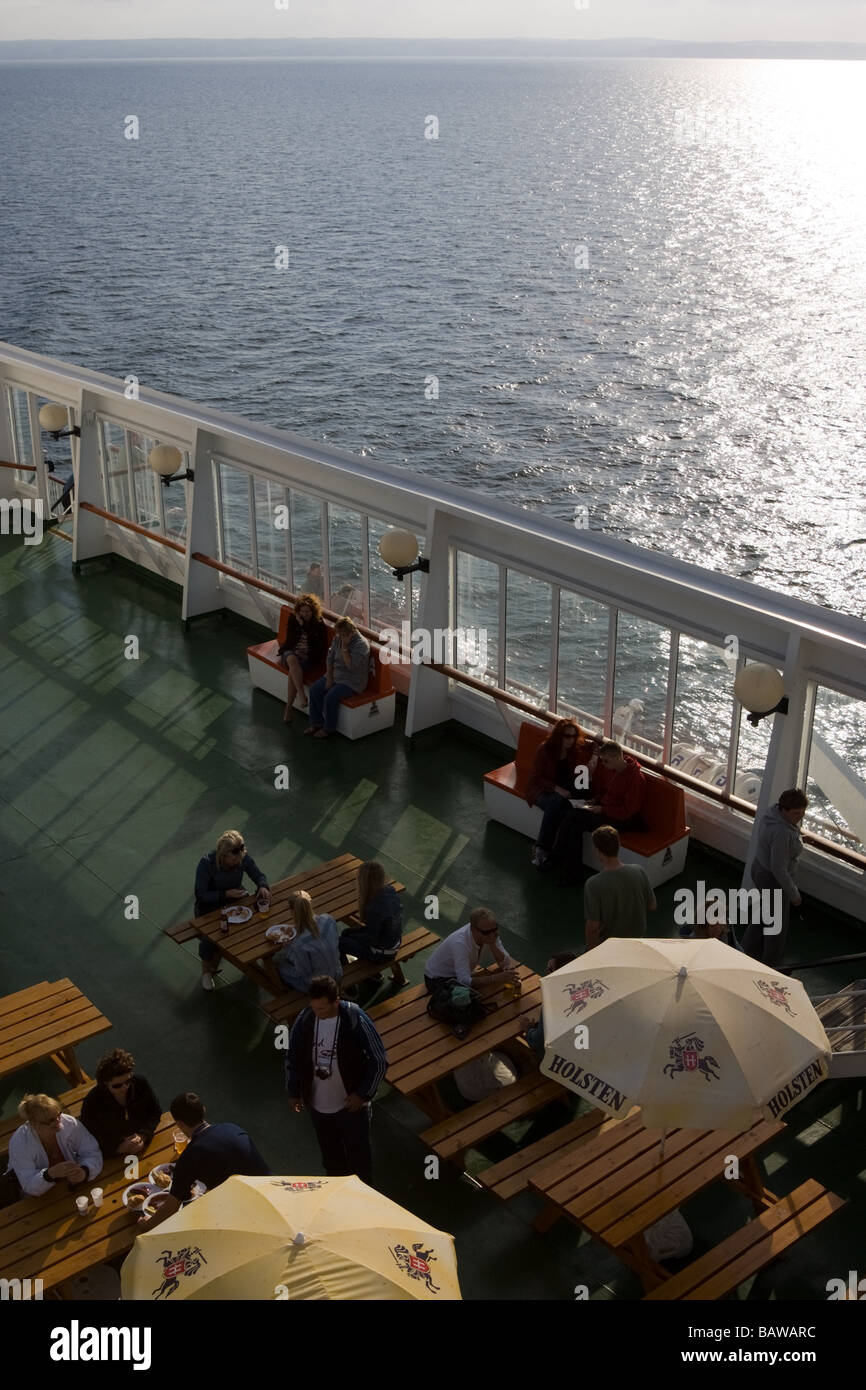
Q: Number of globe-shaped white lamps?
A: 4